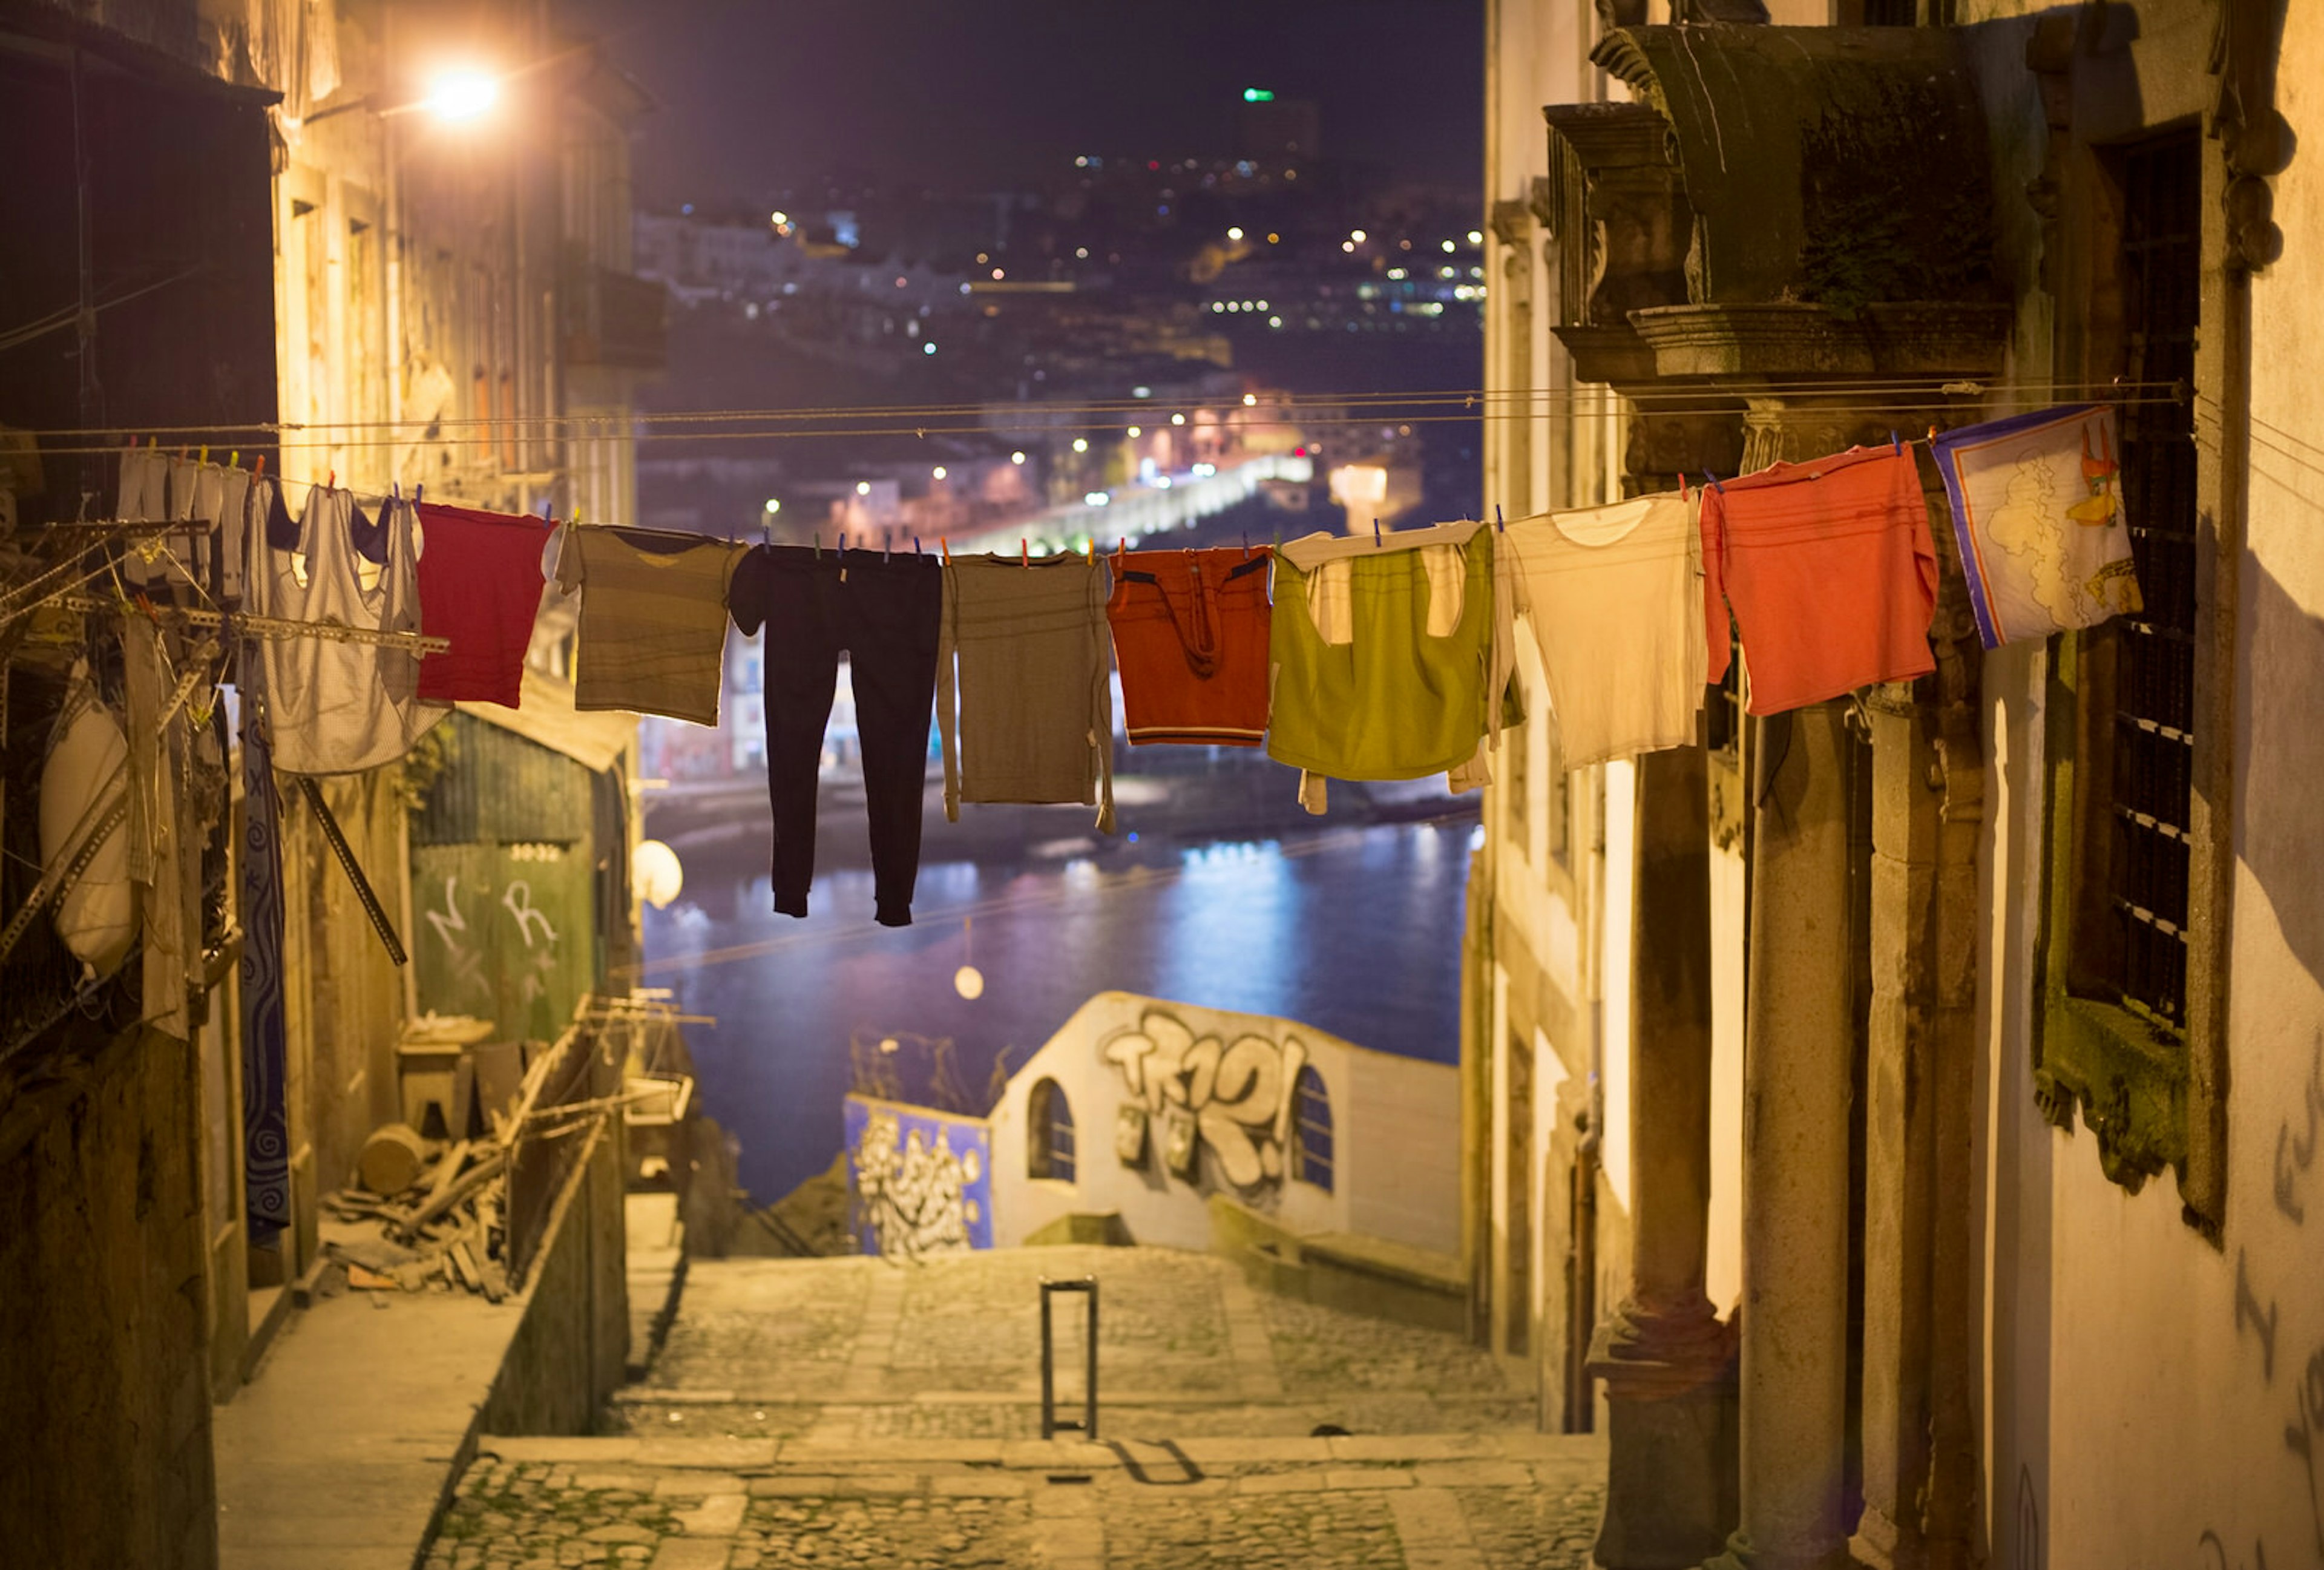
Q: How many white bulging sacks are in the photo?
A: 1